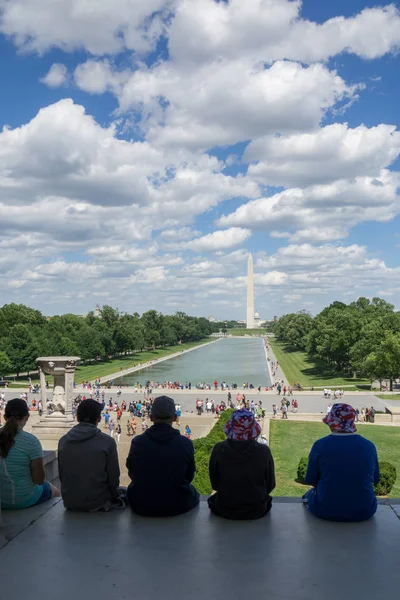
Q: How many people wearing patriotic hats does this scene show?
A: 2